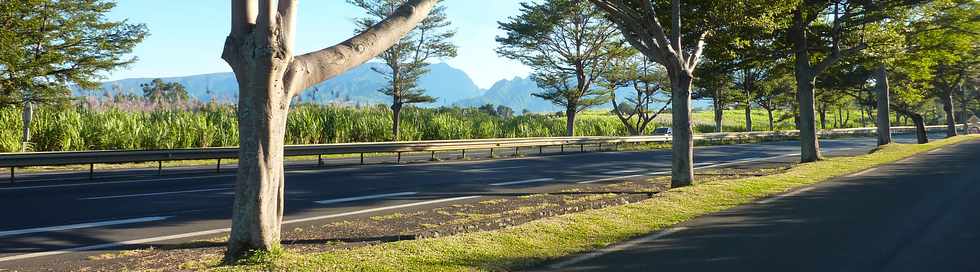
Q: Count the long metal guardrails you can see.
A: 1